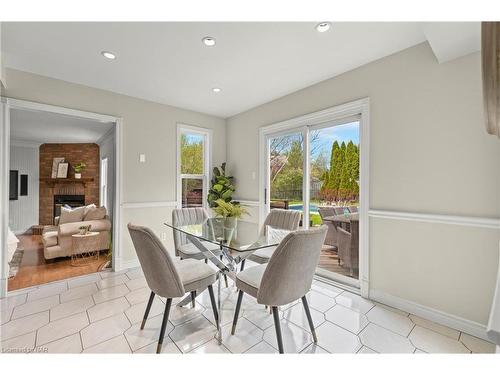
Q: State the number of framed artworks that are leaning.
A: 2